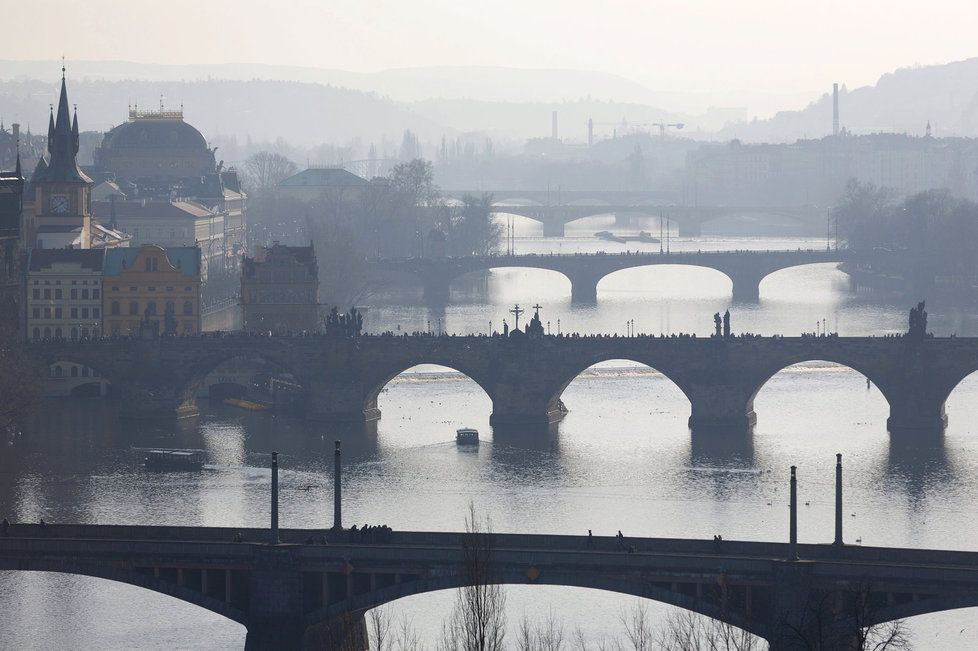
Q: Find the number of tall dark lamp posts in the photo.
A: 4